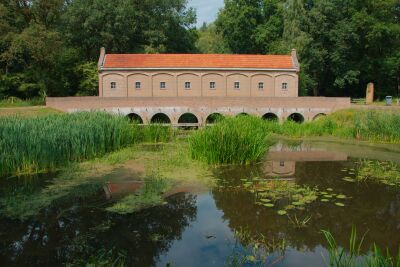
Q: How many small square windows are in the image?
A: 8